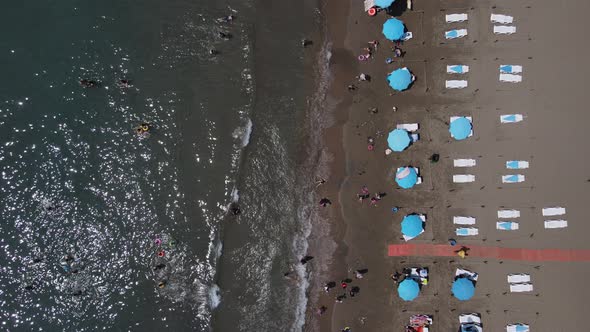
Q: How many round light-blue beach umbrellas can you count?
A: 9